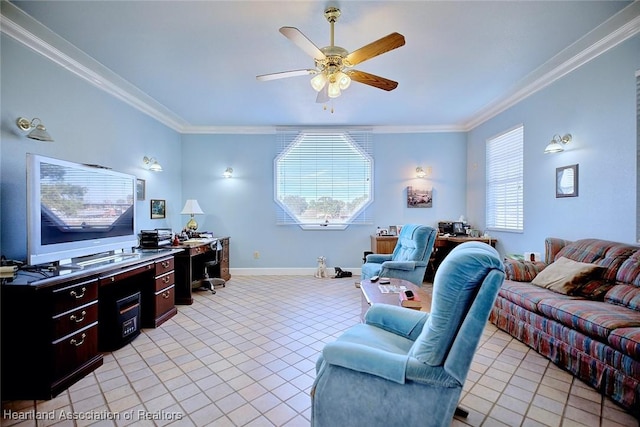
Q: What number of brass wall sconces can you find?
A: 5